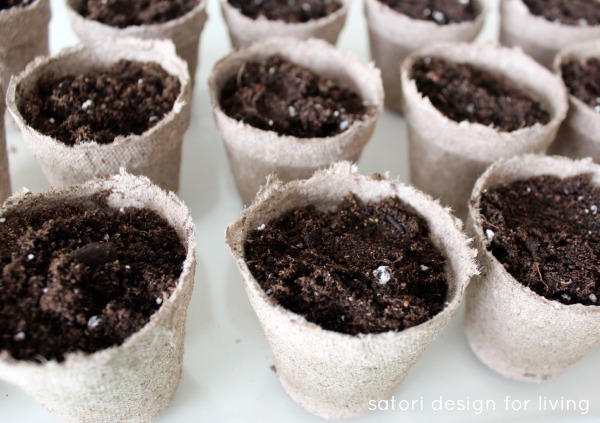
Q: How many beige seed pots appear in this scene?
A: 13